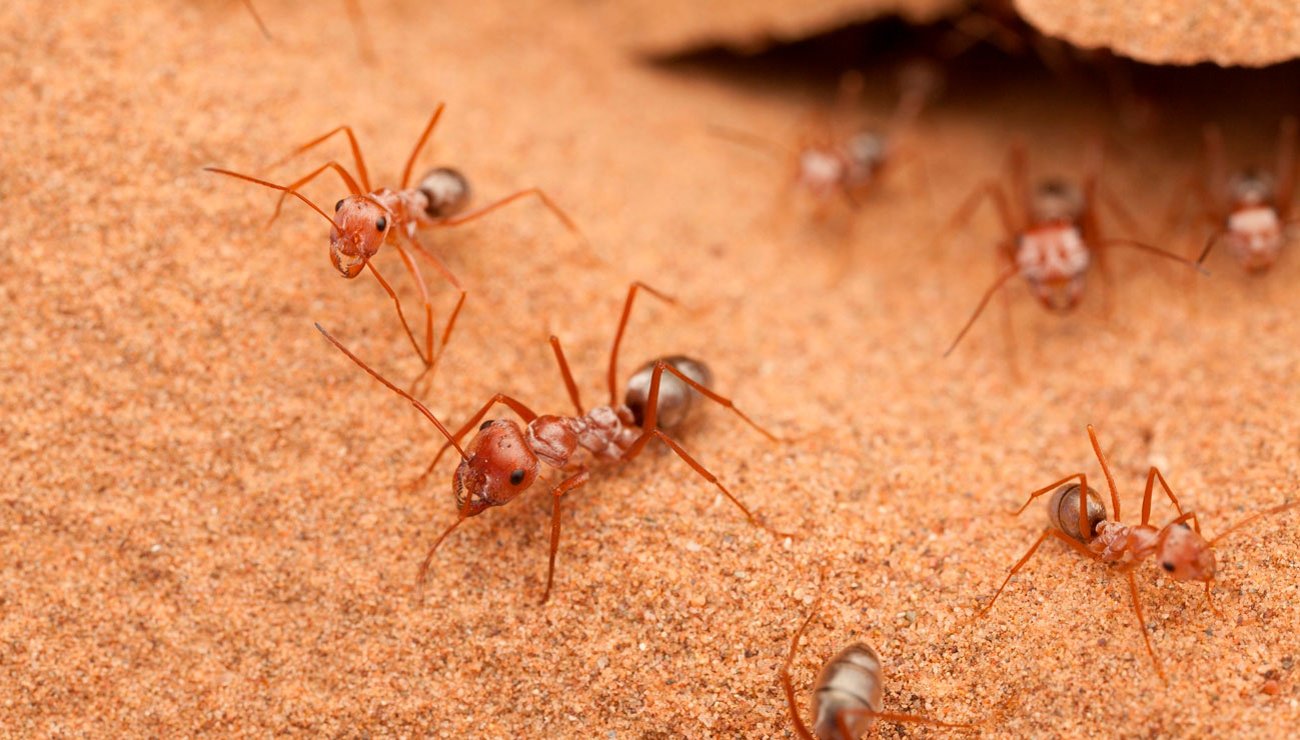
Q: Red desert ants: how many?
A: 7